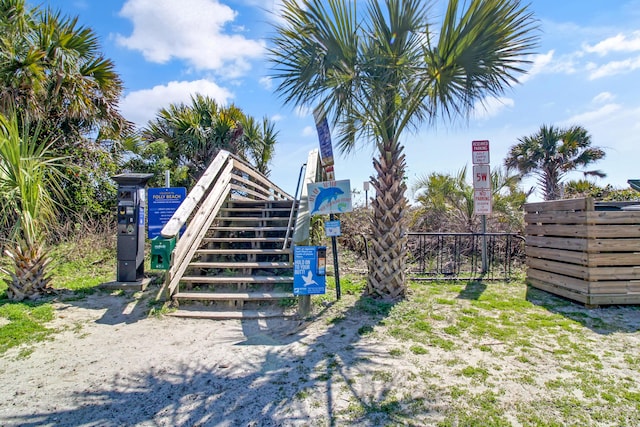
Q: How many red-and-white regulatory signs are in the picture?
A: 3